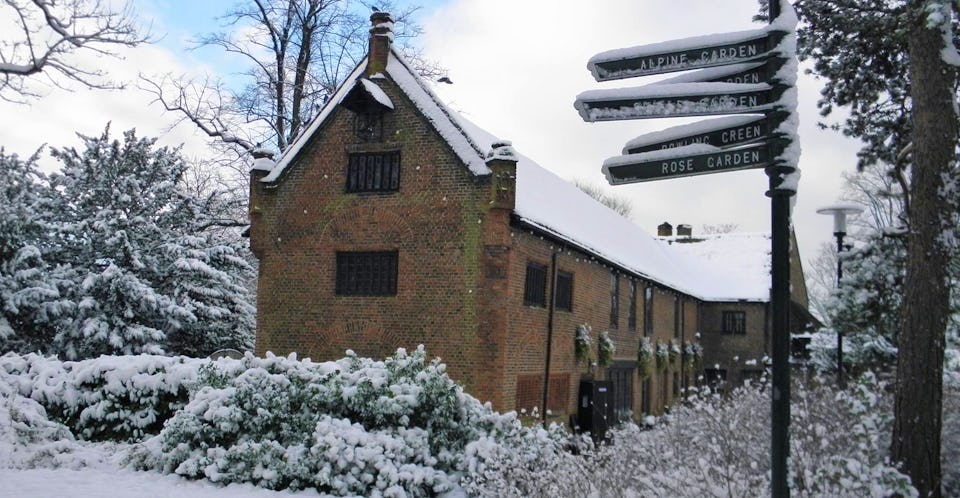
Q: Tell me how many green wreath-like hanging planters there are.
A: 7